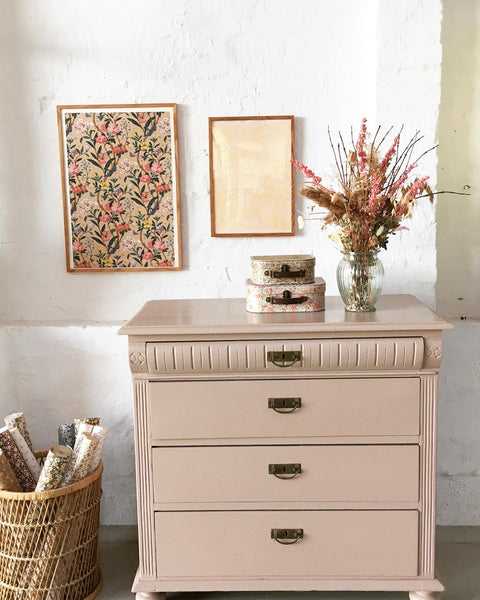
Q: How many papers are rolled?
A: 10